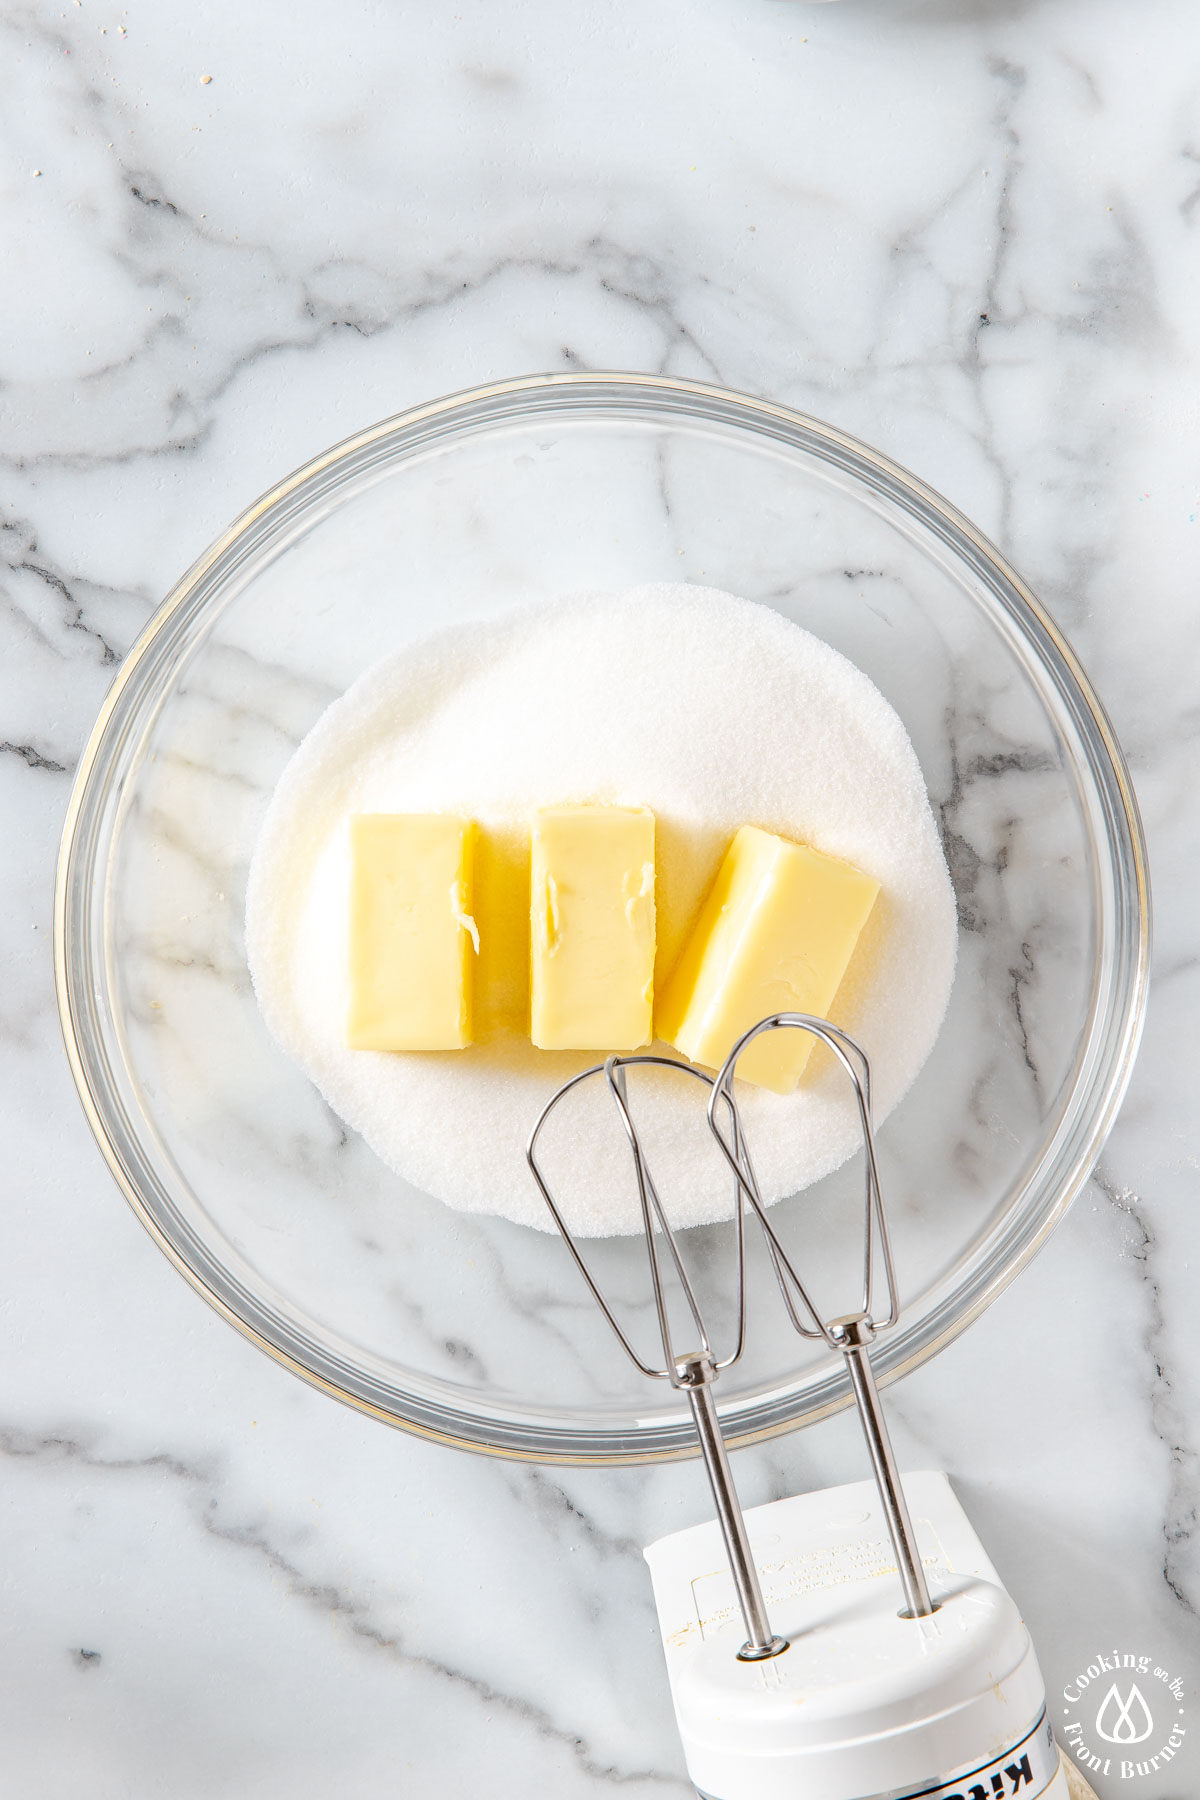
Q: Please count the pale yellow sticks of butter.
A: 3